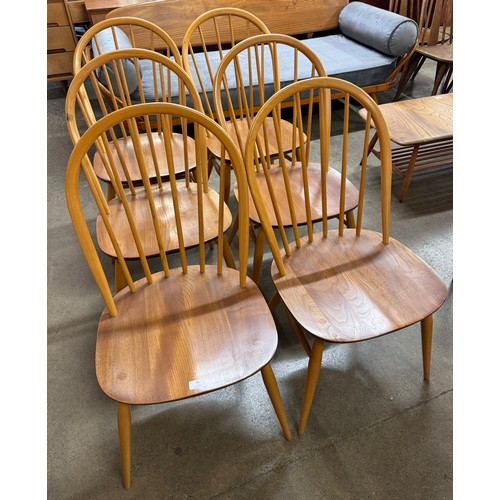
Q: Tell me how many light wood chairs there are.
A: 6